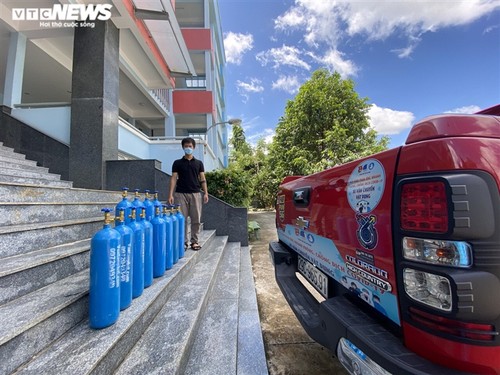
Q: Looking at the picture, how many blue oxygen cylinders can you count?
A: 12